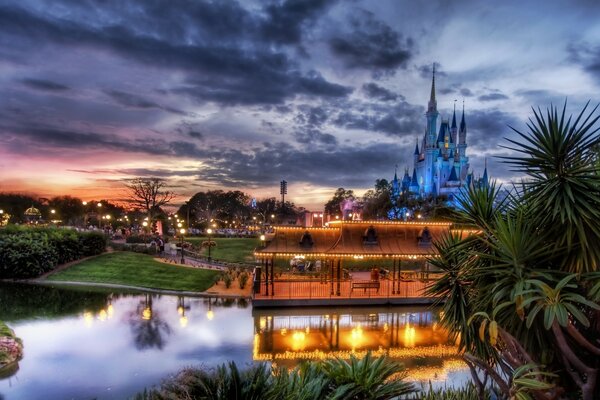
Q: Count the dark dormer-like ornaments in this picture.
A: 3